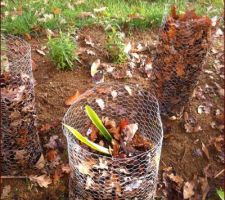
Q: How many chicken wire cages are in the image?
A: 3